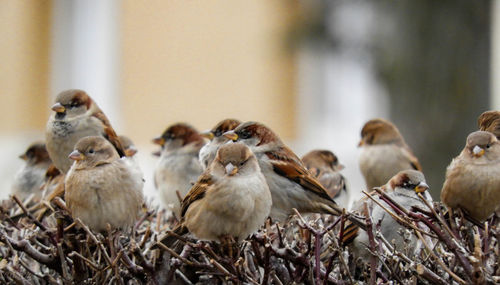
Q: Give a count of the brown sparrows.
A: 13